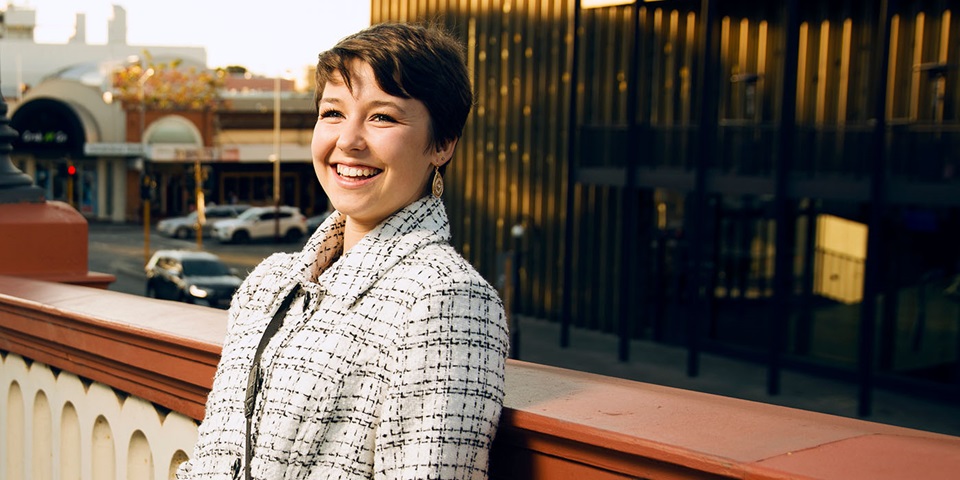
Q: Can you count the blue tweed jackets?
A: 0